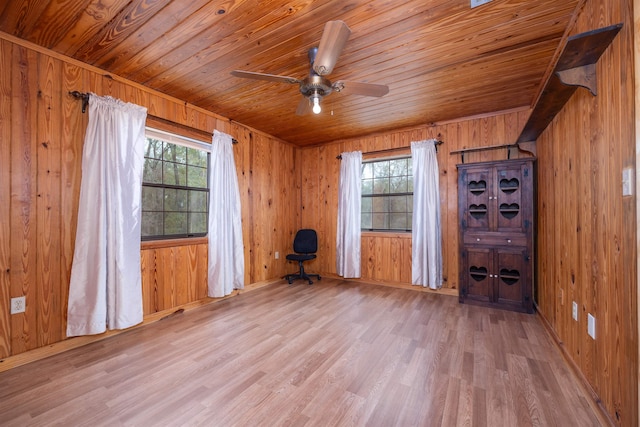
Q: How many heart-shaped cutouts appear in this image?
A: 6